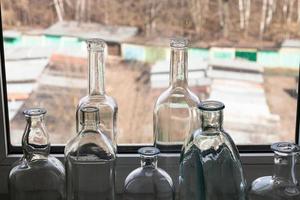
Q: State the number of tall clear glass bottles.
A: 2